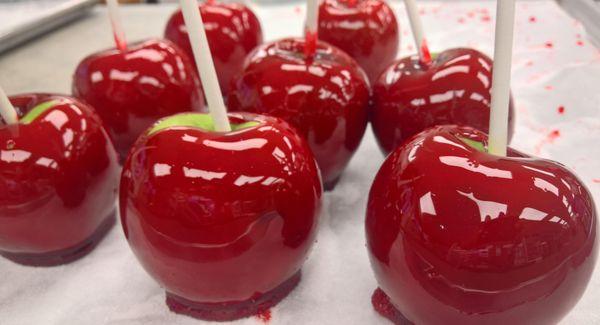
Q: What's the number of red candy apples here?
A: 8